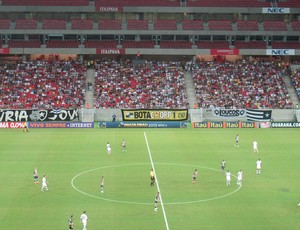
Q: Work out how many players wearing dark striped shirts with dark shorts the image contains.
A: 8